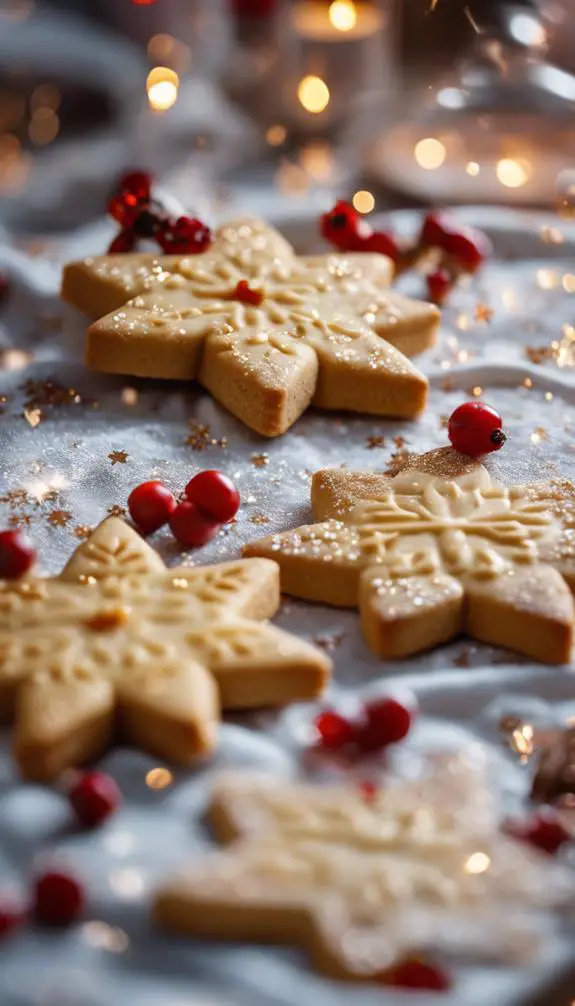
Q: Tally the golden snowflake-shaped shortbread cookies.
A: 4